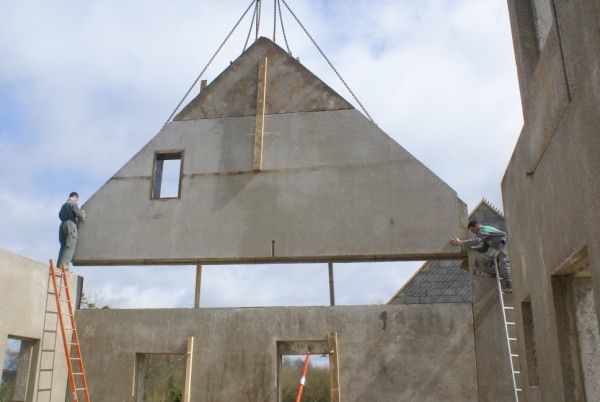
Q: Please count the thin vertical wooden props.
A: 2